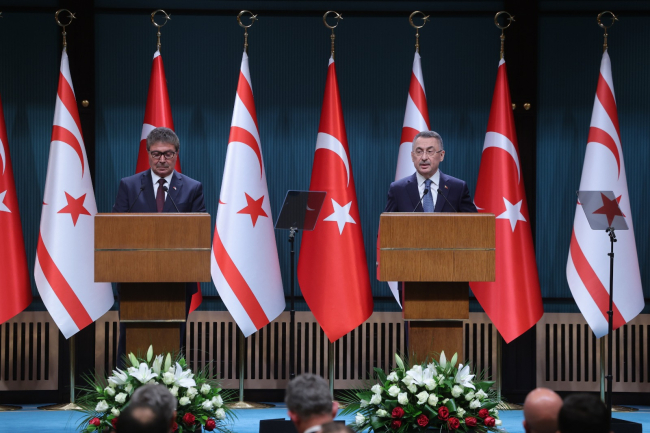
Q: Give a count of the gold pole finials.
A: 7